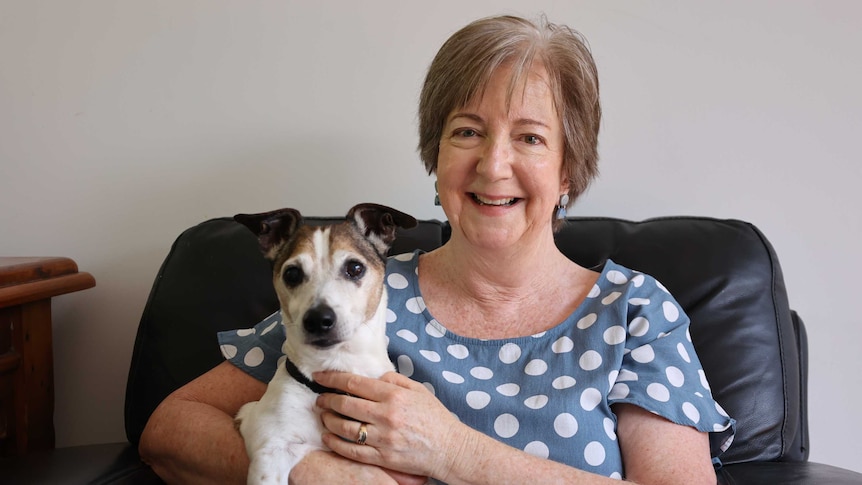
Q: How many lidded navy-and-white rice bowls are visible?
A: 0